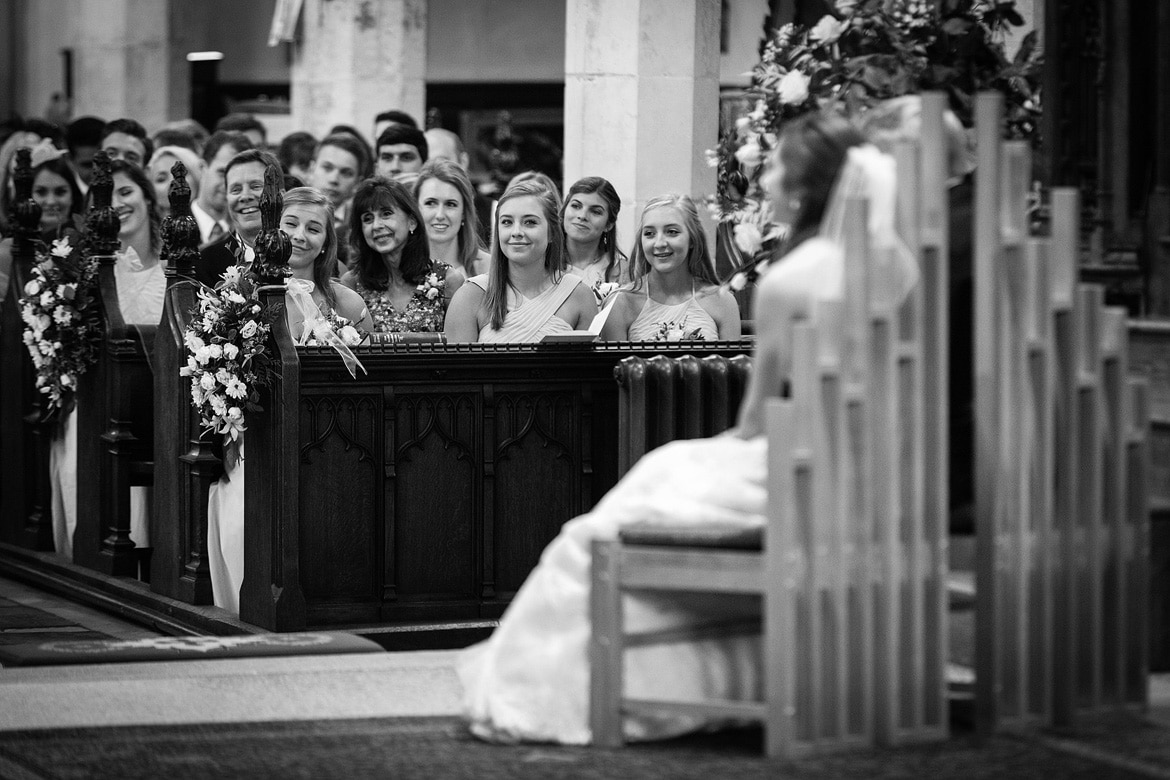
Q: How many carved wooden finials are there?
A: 4